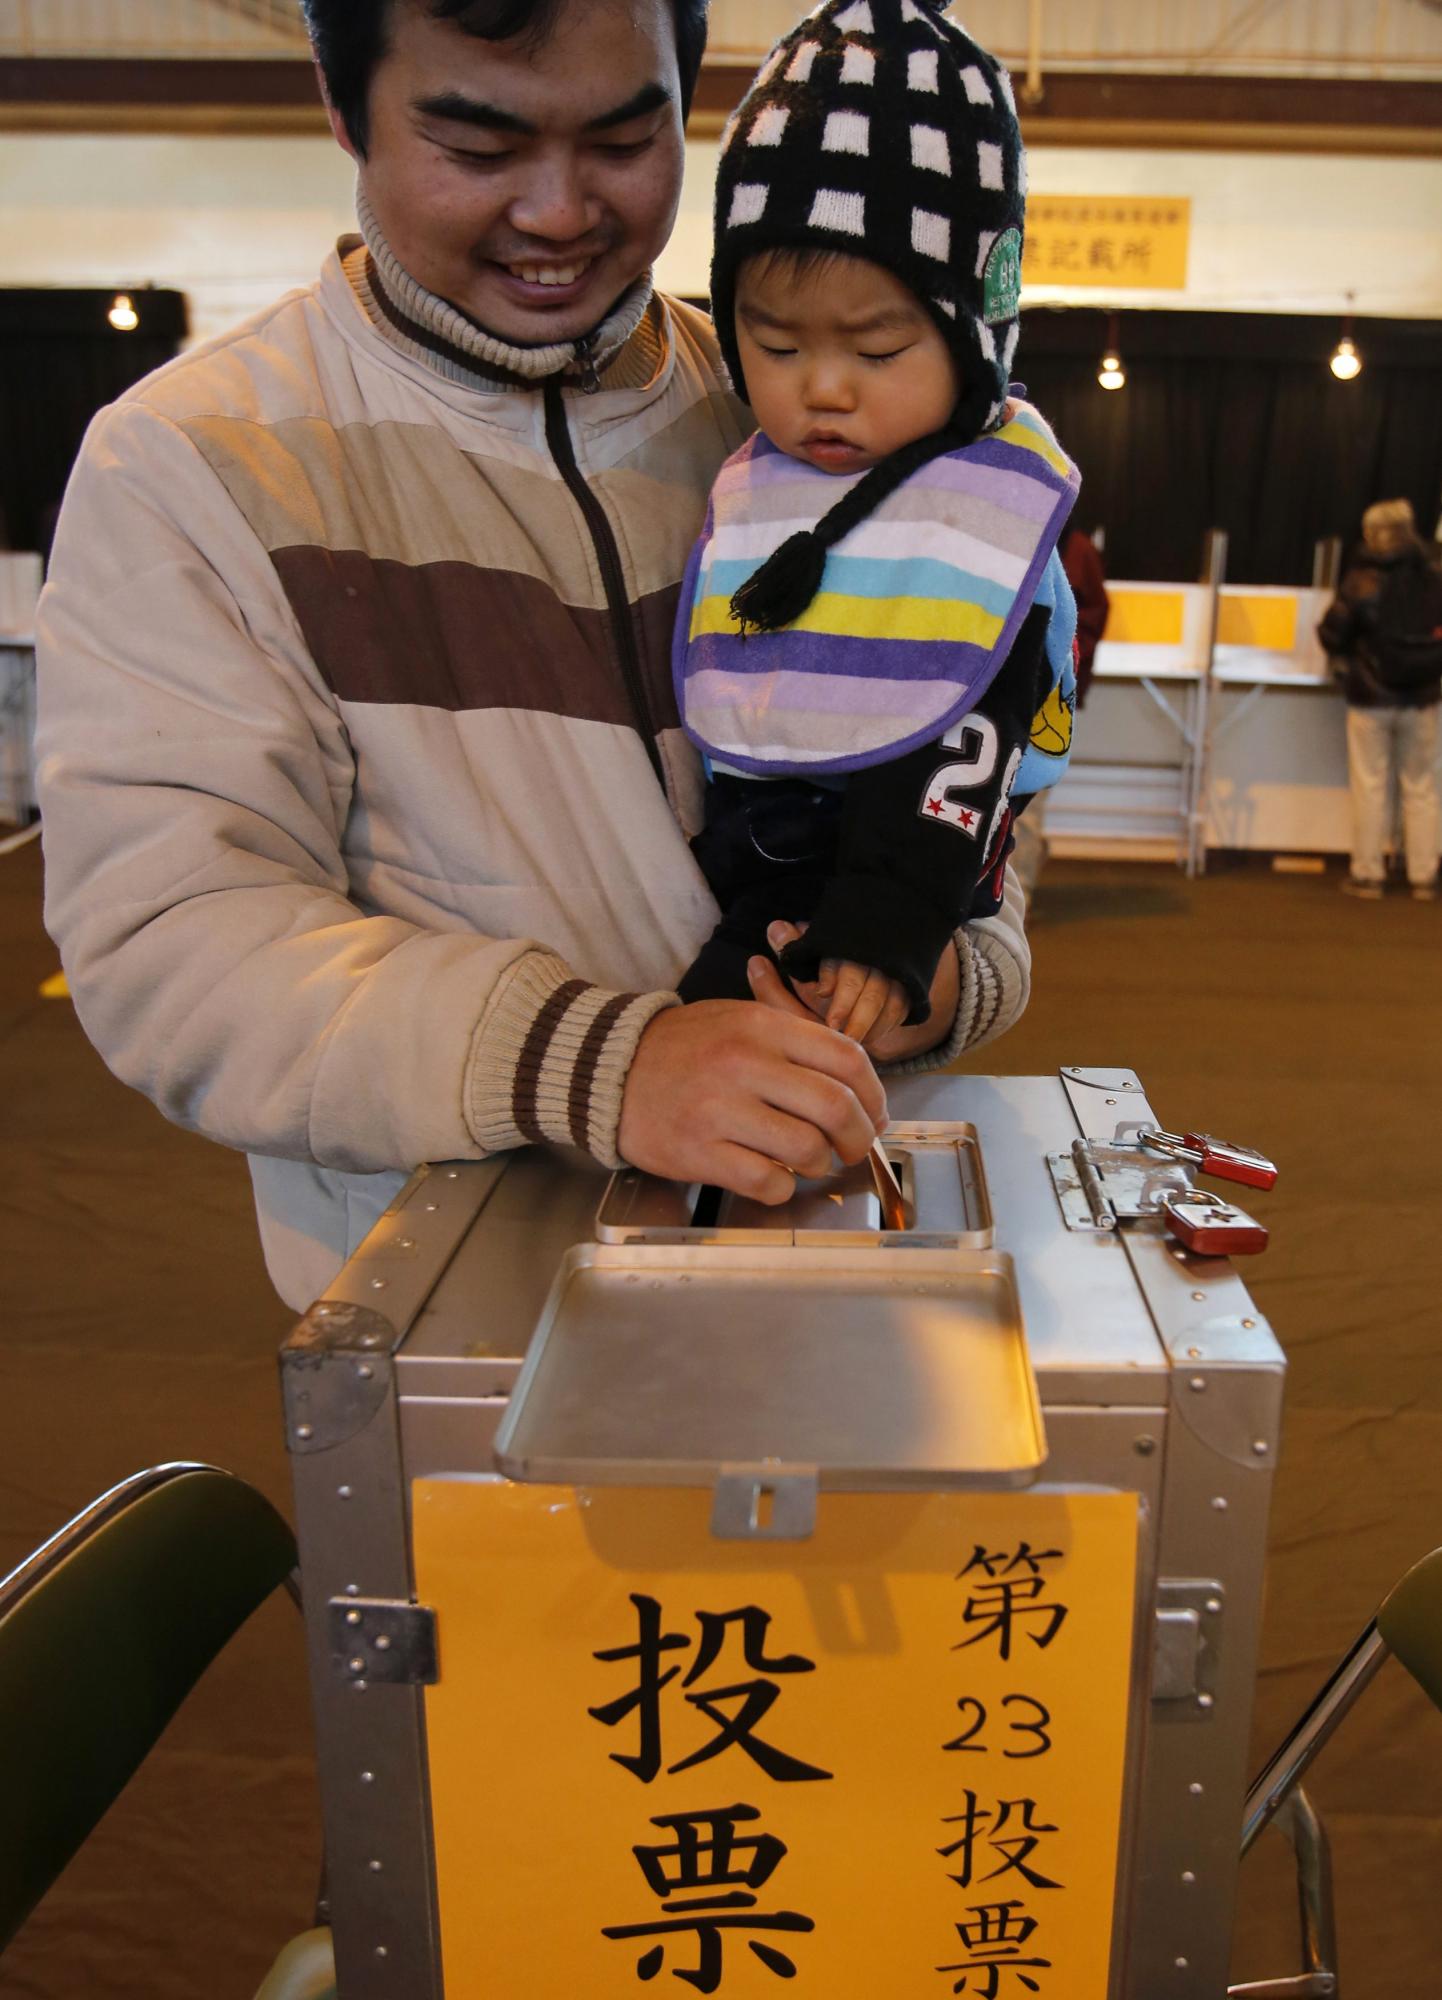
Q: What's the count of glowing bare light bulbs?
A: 3